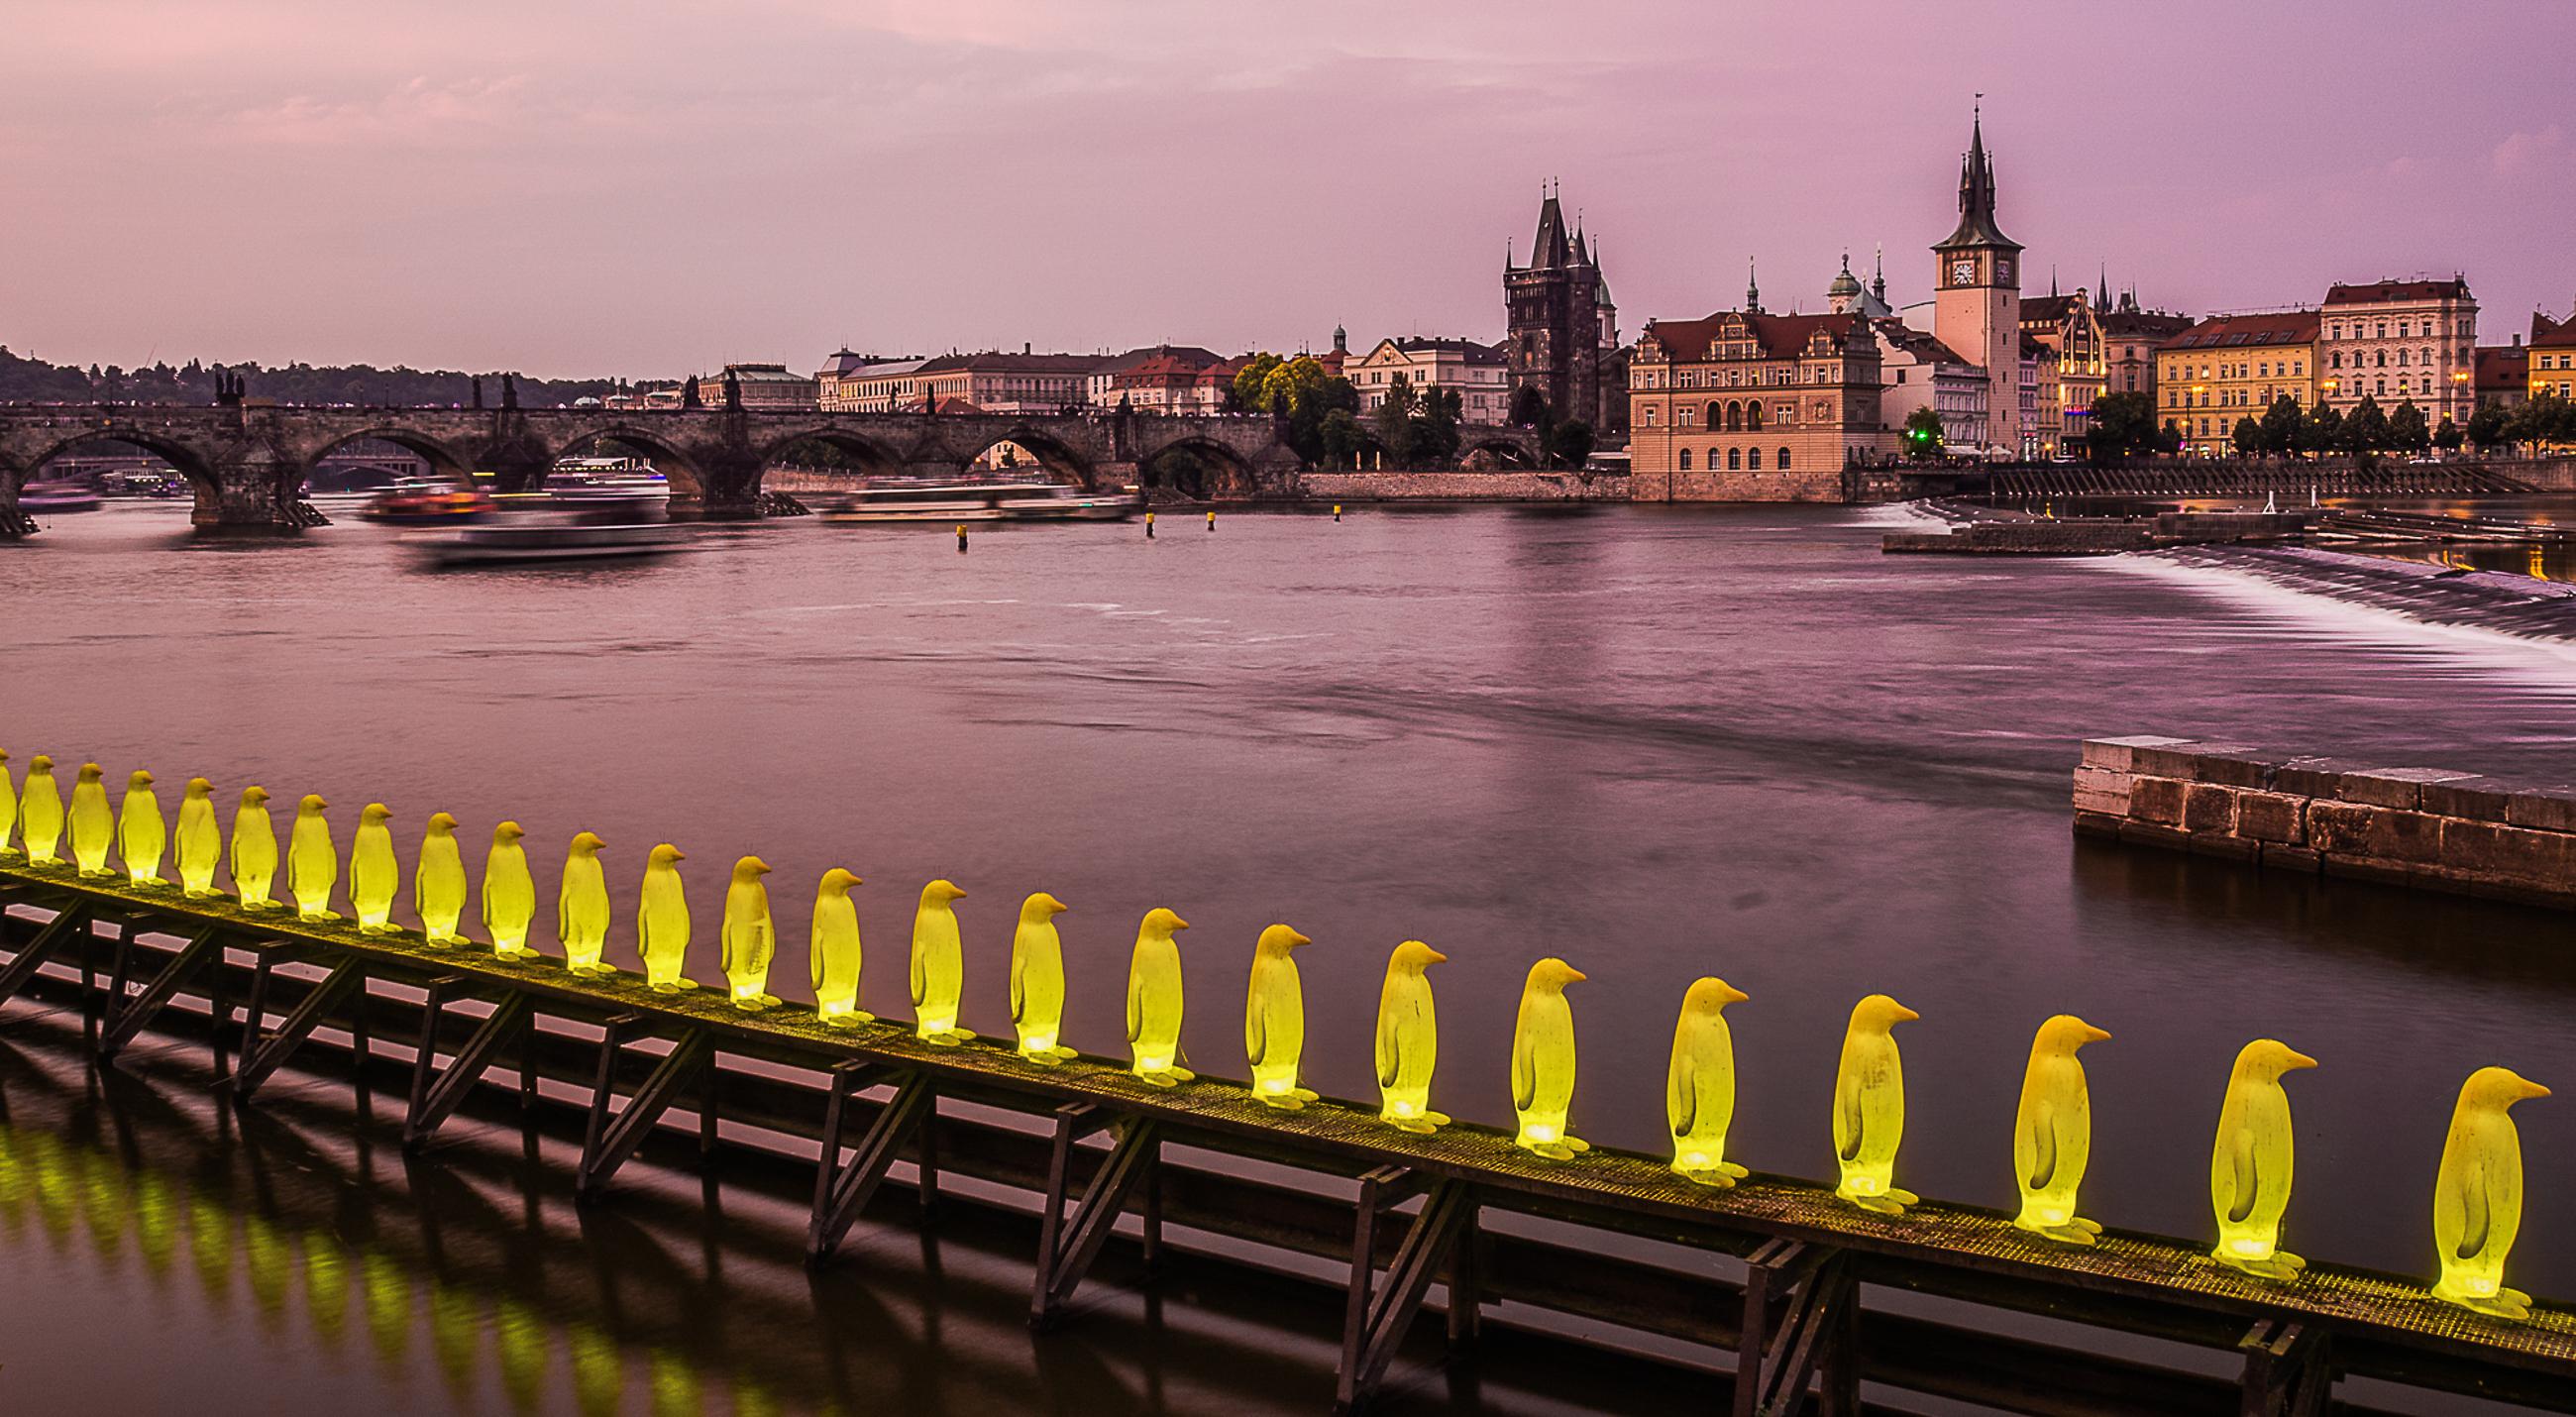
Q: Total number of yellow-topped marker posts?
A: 4